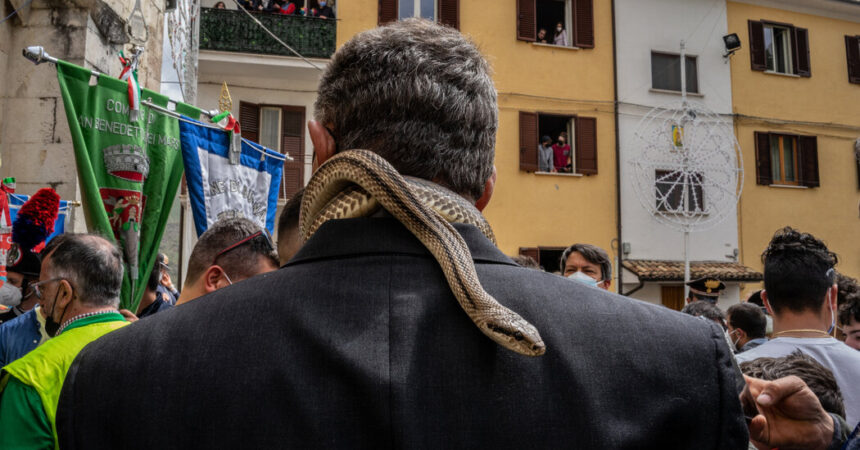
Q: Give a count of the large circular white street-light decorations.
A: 1